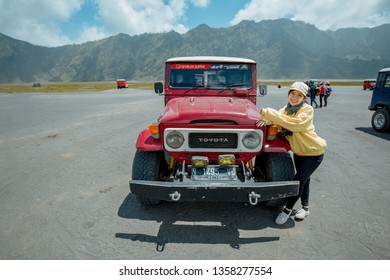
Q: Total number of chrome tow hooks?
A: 2